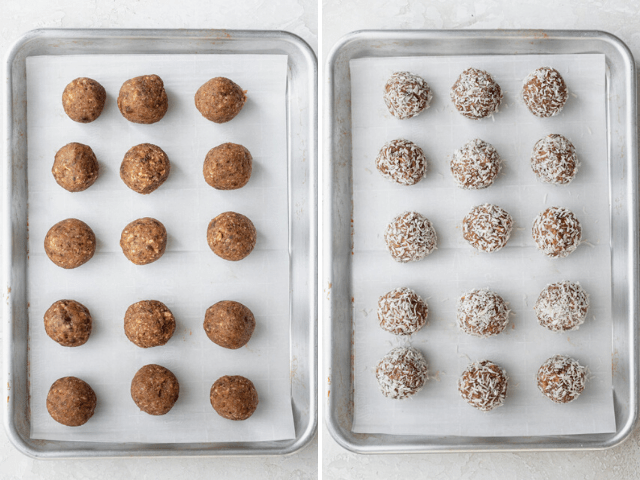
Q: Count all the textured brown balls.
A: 15